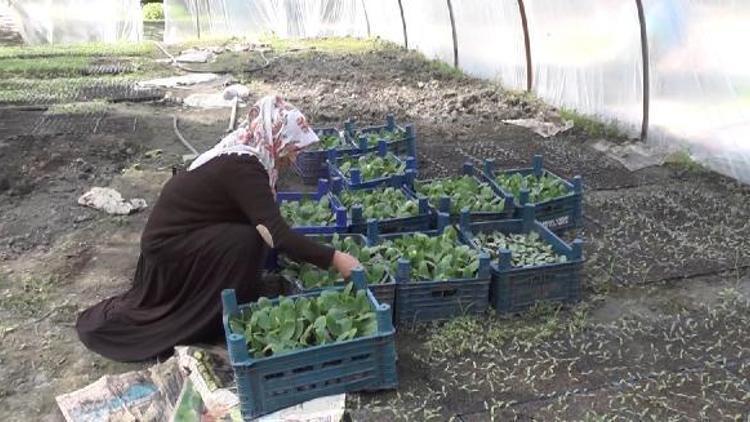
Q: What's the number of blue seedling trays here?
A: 11